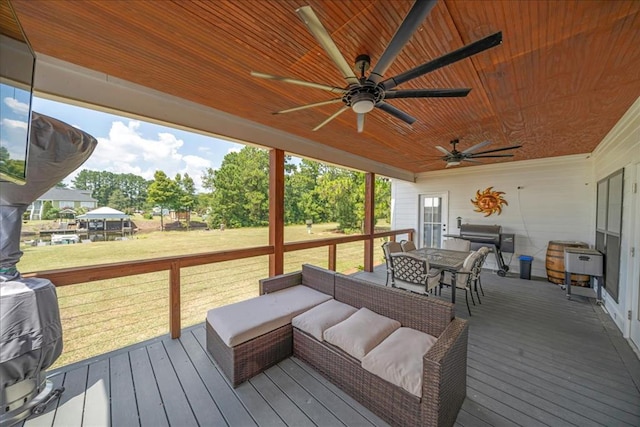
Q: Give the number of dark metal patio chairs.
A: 6